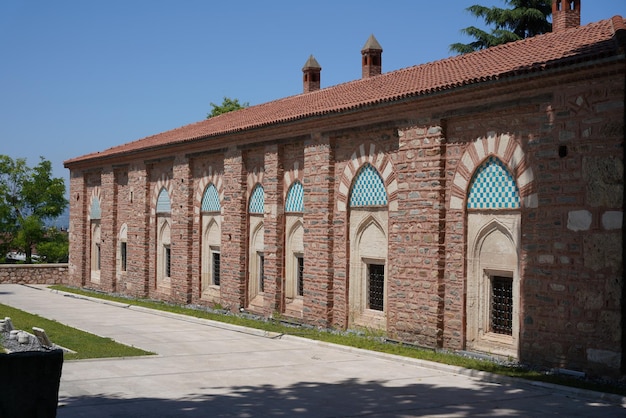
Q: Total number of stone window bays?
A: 8